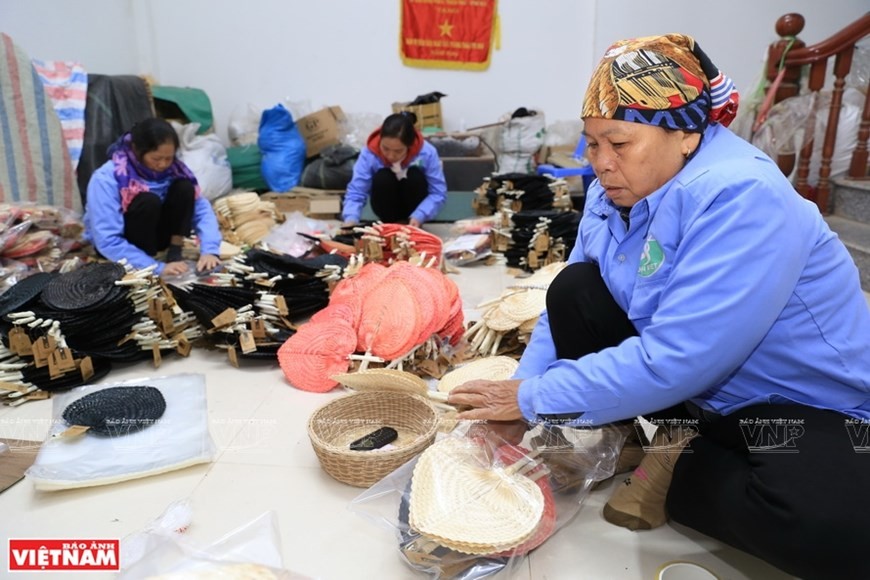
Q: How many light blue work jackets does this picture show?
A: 3